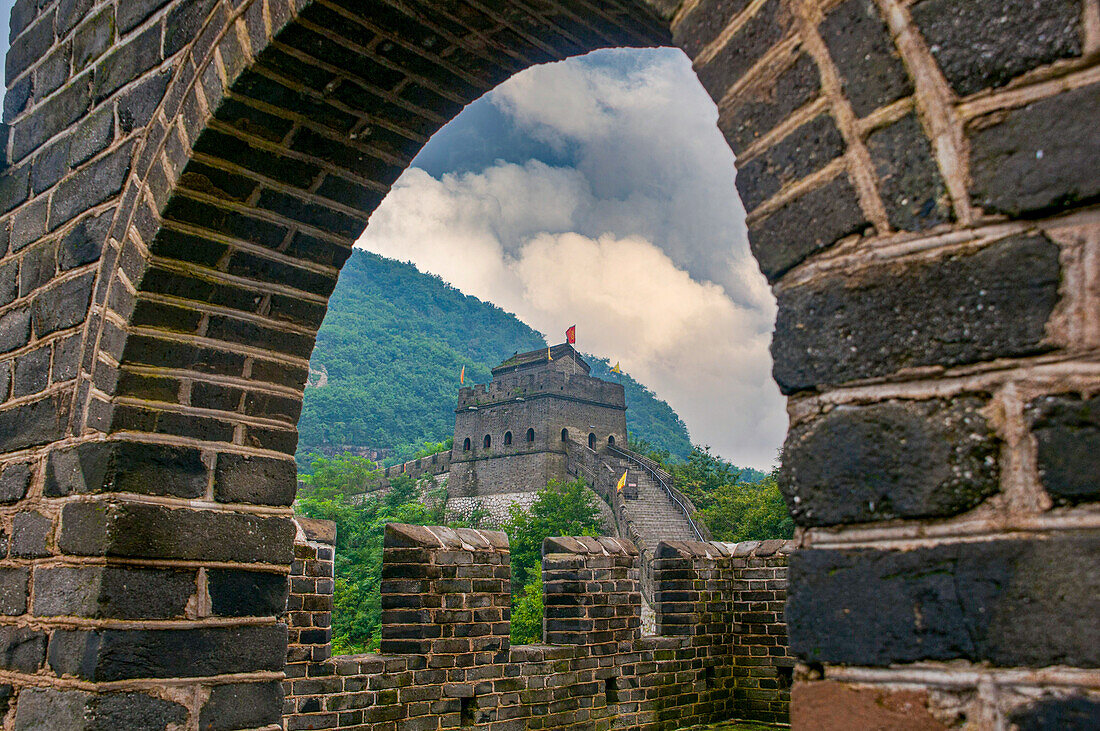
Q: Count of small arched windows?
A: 7